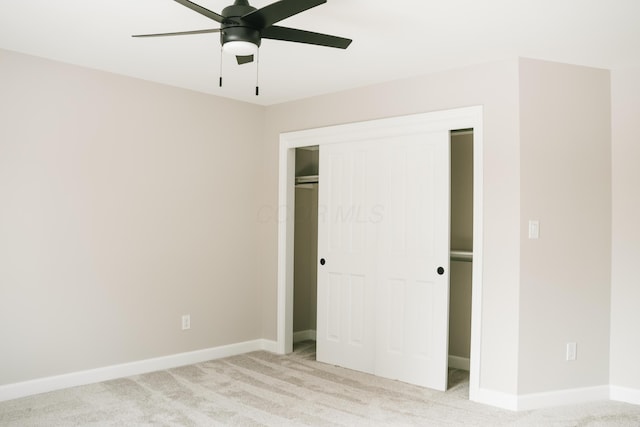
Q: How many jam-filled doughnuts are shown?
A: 0